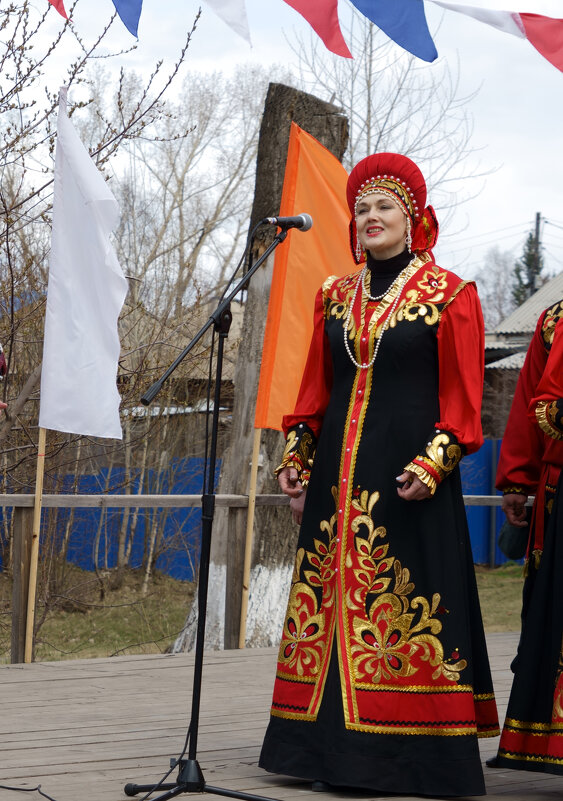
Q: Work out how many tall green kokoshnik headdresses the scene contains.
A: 0